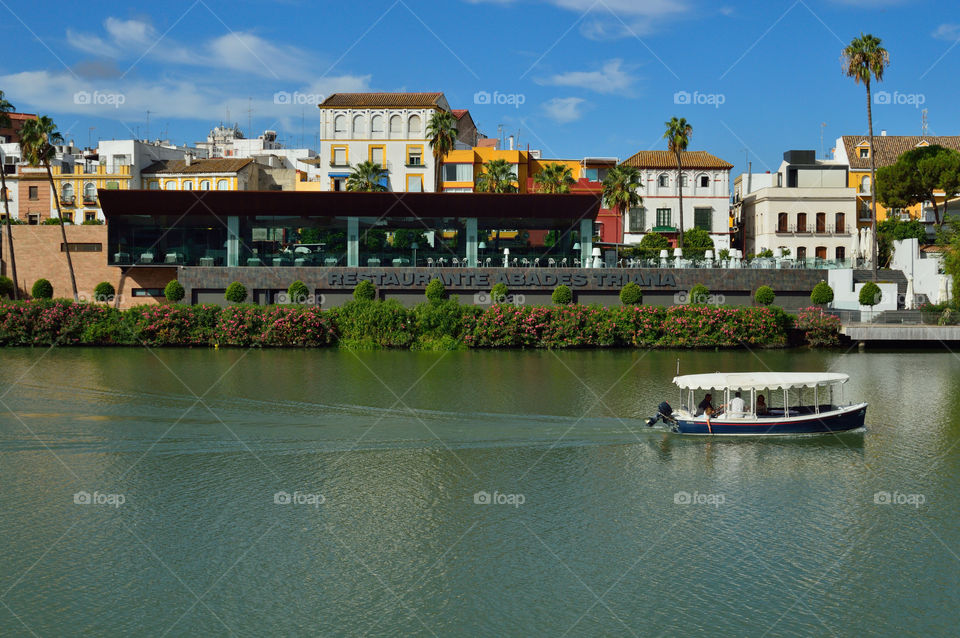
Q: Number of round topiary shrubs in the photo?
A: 15